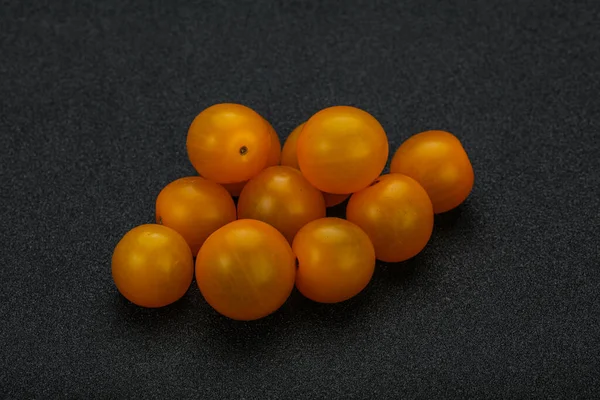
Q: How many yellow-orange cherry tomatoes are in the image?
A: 11